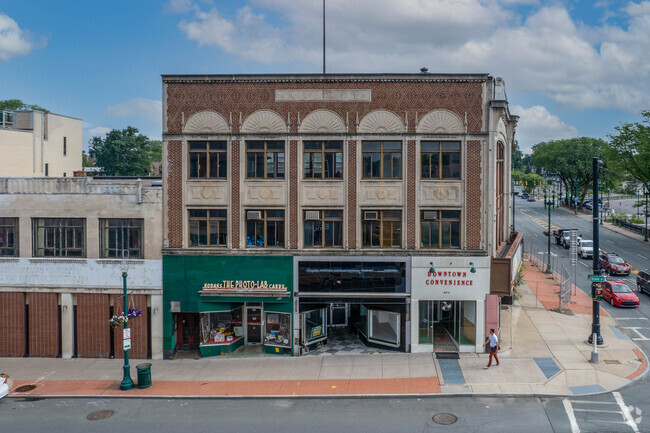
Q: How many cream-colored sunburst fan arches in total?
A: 5